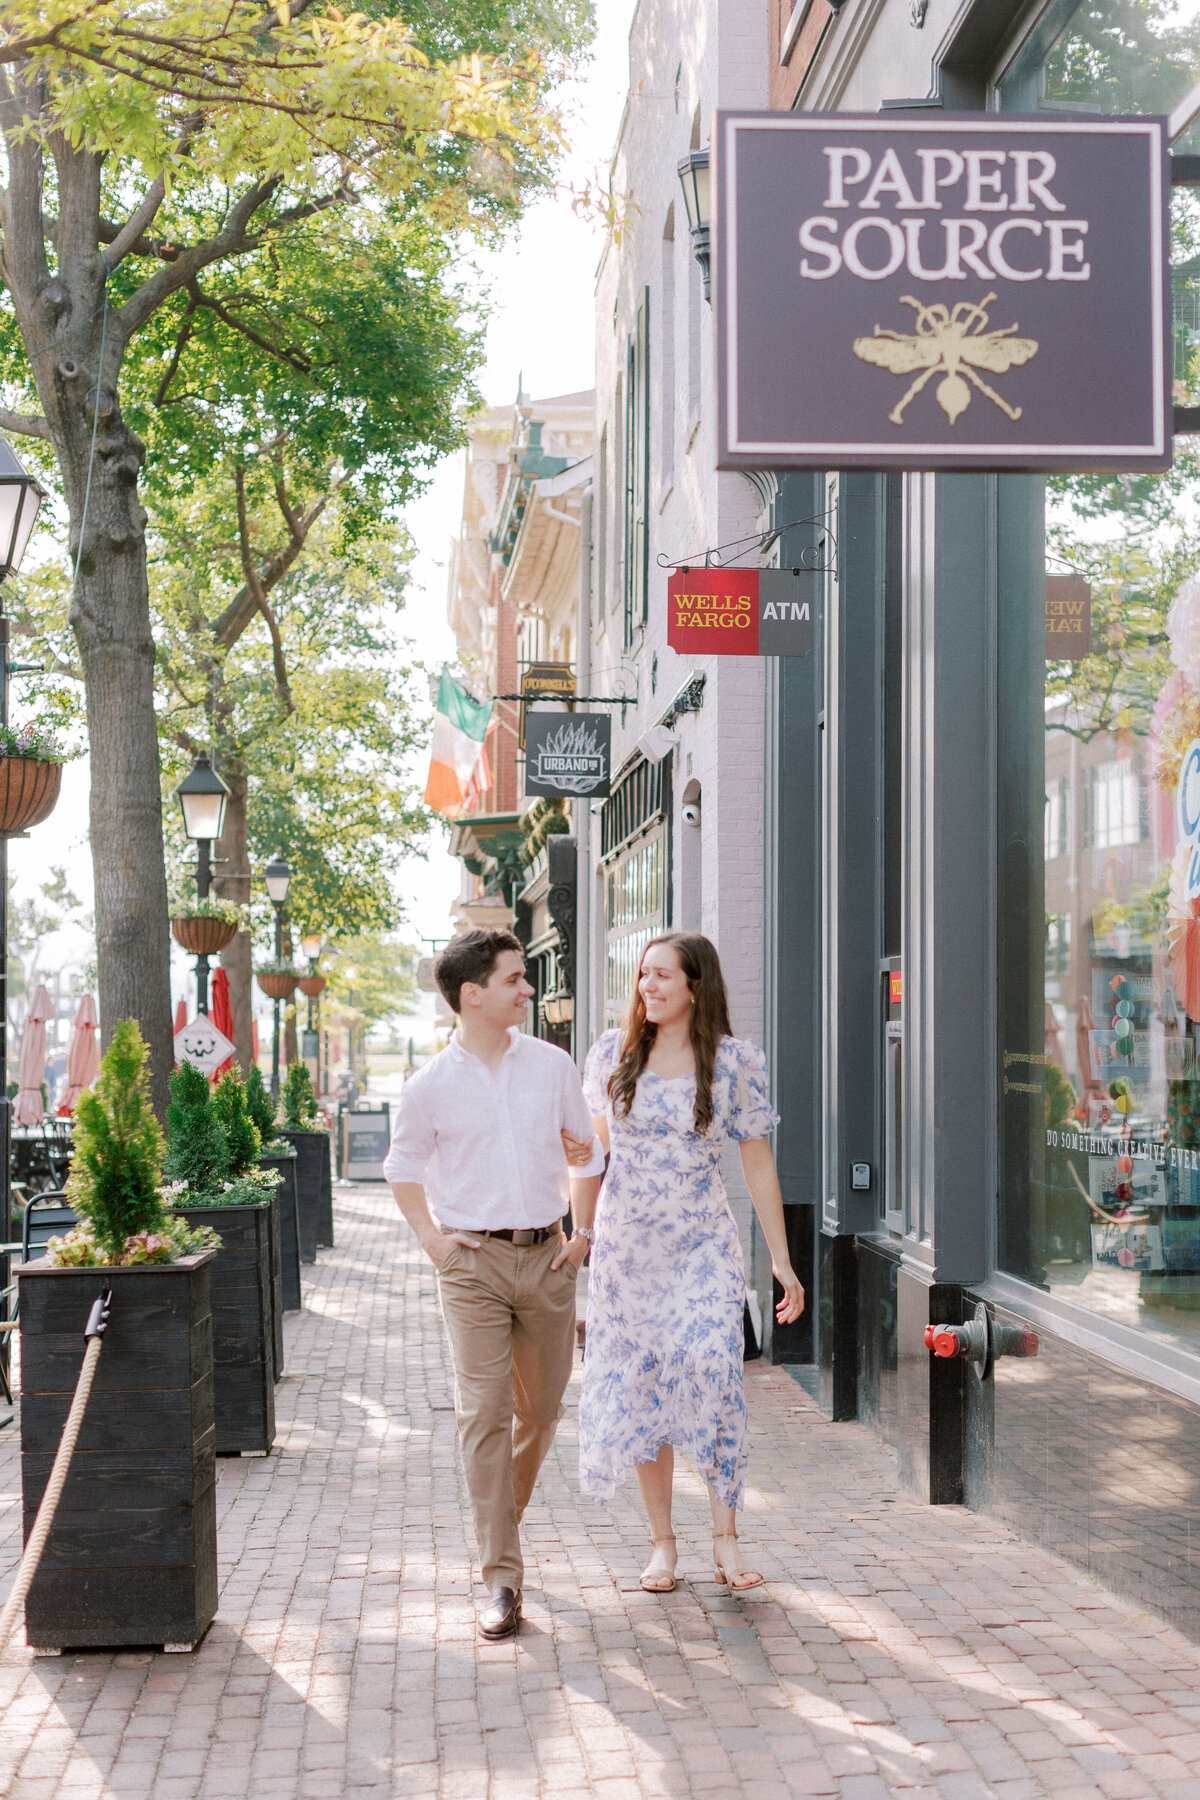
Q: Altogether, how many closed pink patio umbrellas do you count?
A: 2